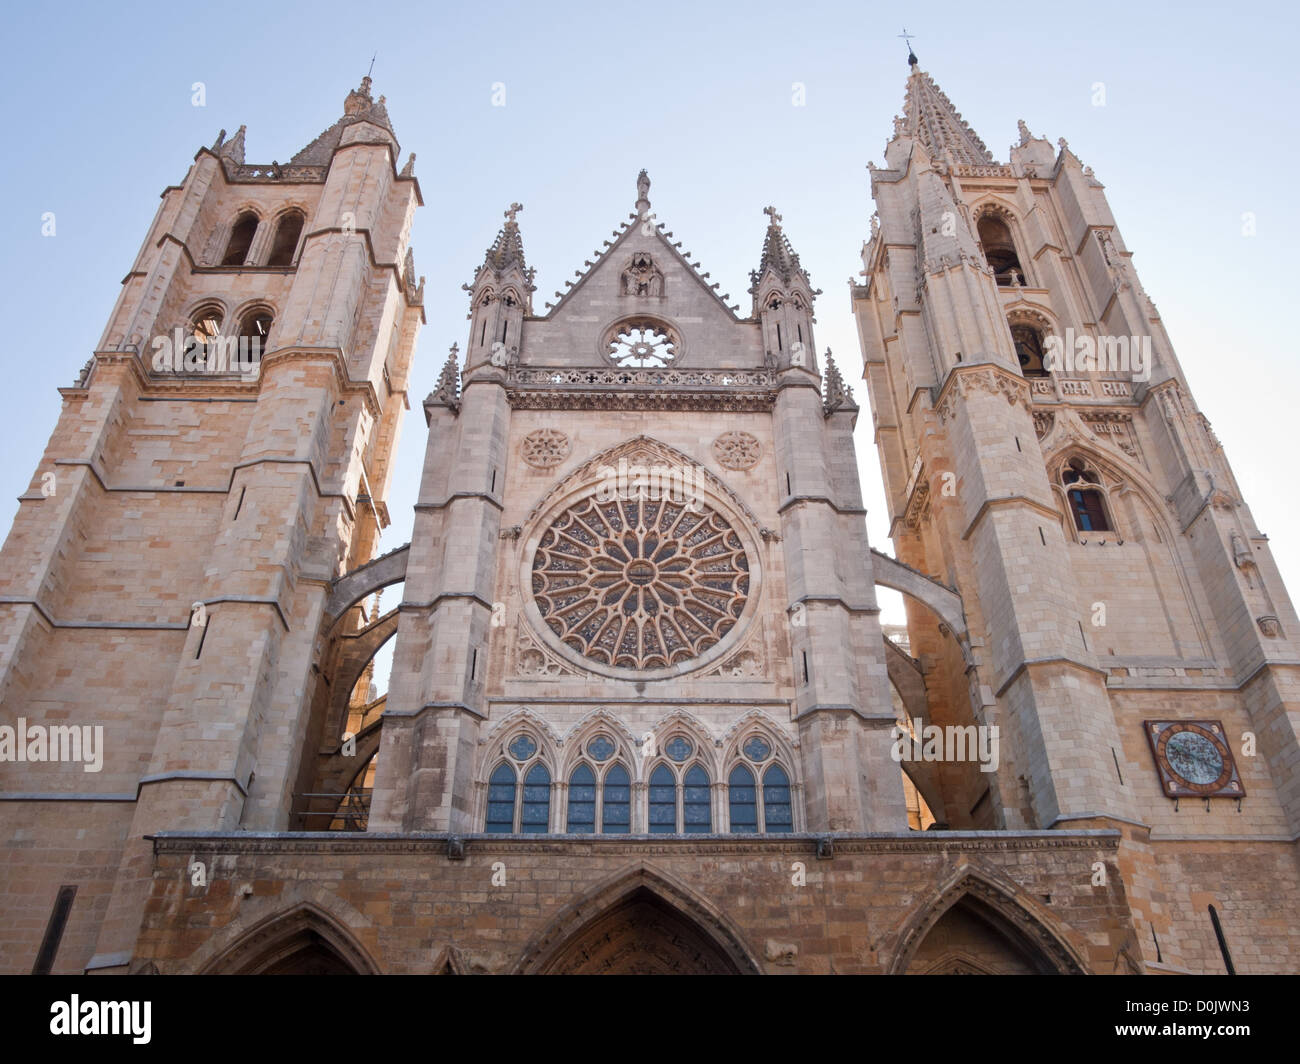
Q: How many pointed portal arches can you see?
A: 3